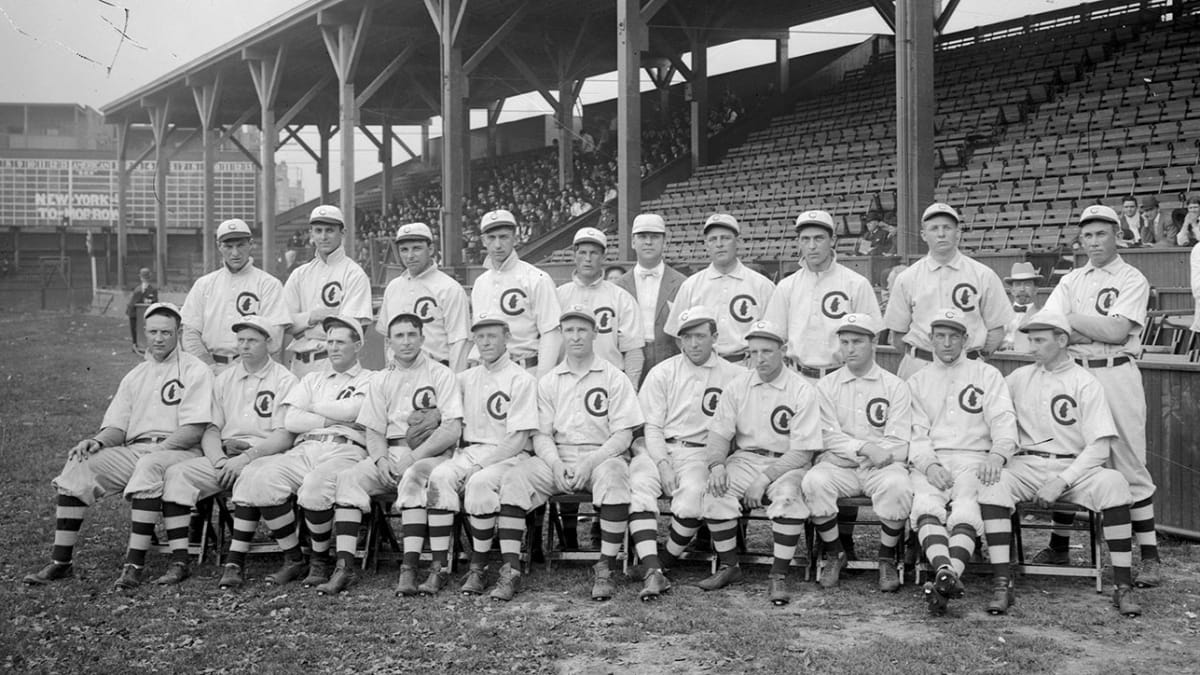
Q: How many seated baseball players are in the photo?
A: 11